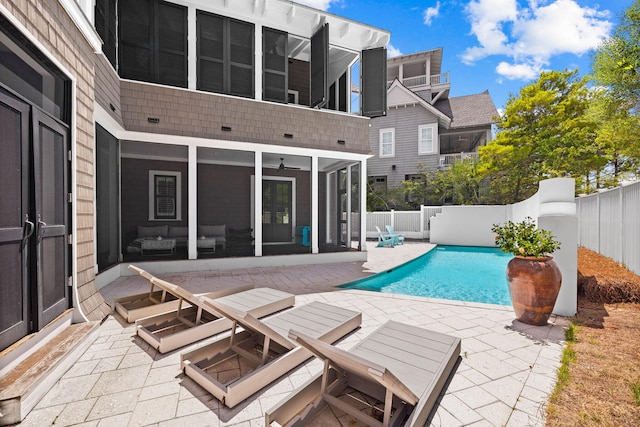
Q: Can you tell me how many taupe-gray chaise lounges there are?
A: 4